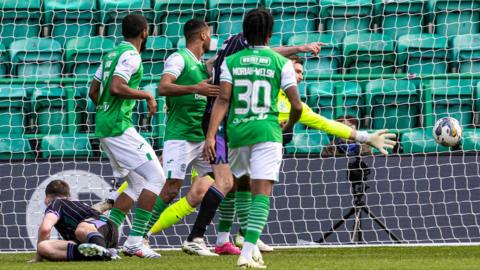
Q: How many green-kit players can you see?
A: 3